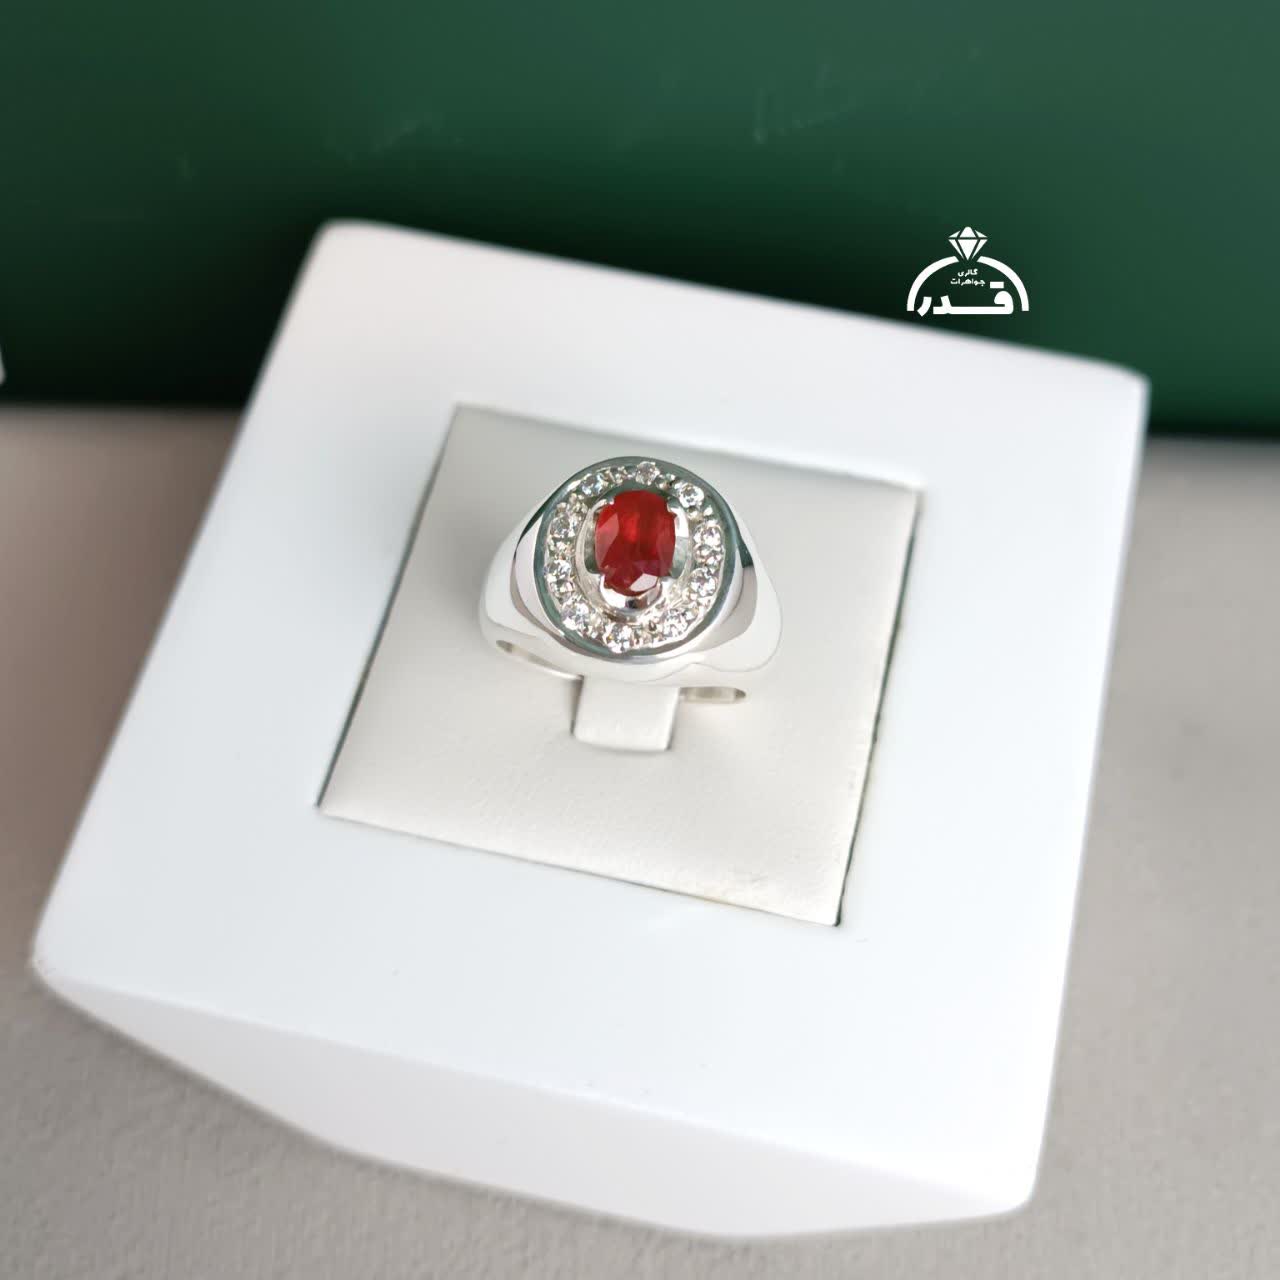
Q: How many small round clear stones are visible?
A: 10